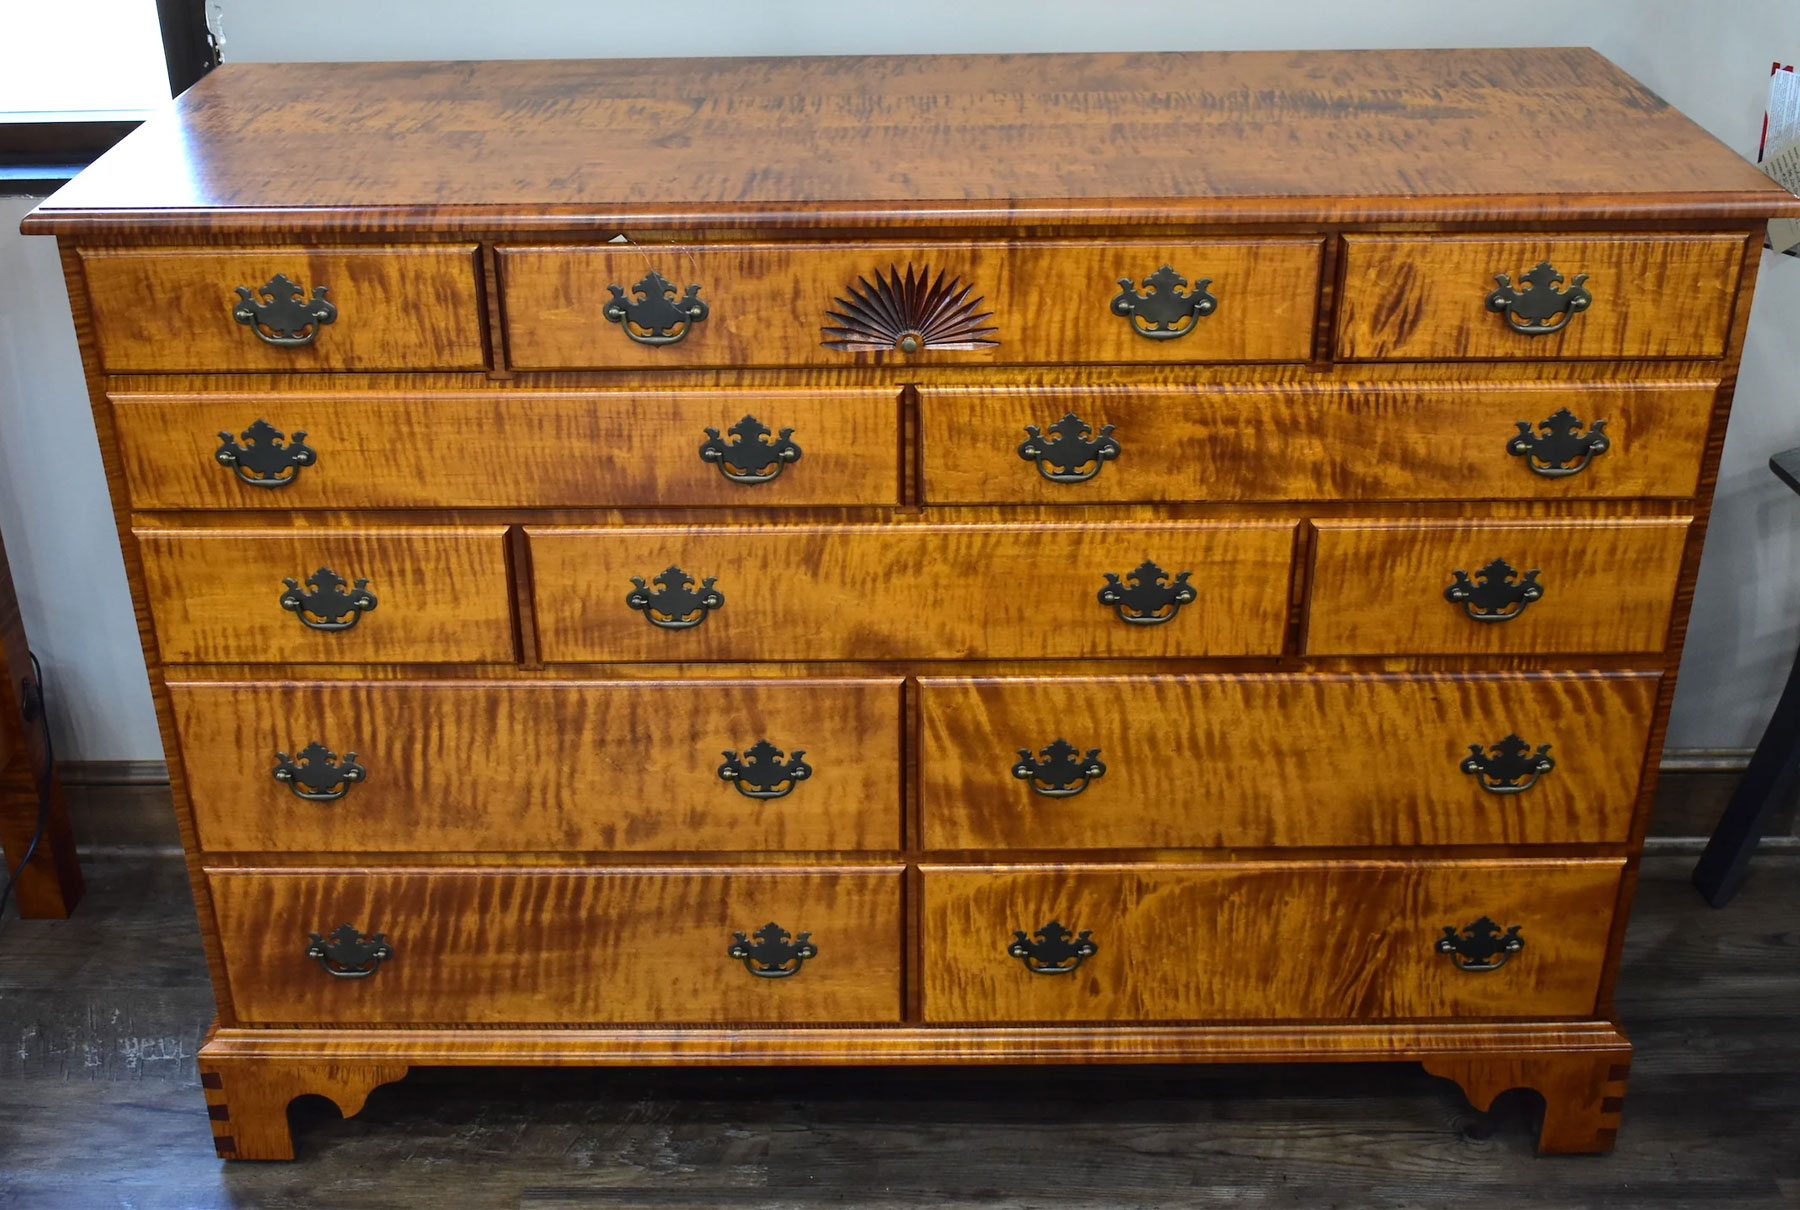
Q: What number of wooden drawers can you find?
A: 12